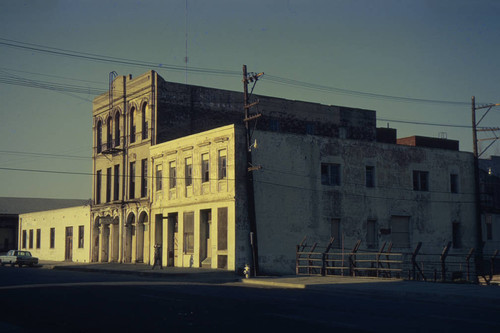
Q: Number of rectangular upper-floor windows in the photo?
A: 14